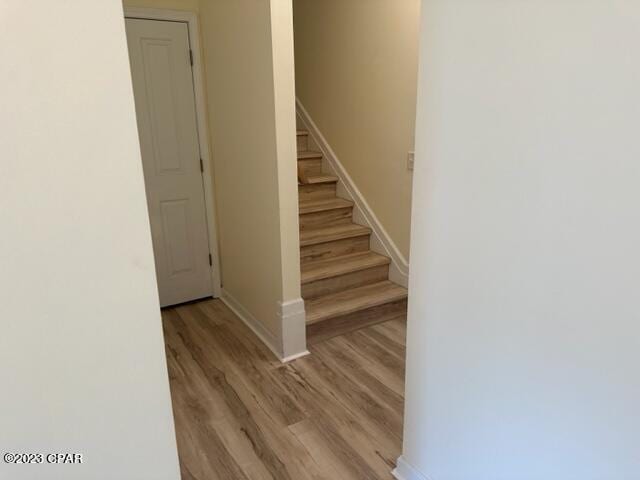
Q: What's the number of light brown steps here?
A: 7